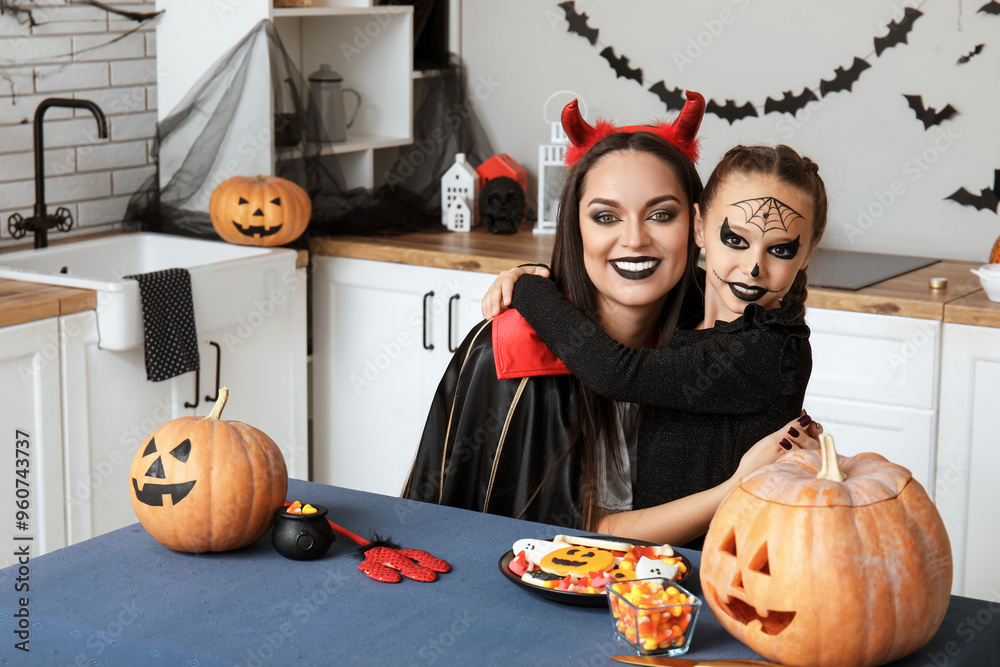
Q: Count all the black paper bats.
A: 11